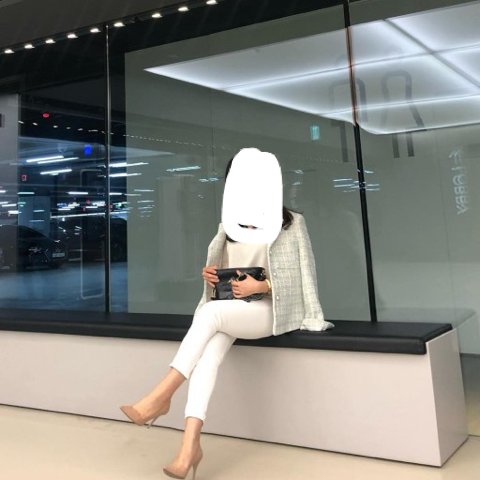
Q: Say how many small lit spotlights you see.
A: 9